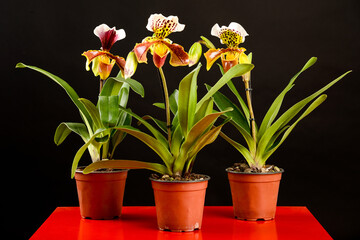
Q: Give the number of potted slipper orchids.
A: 3